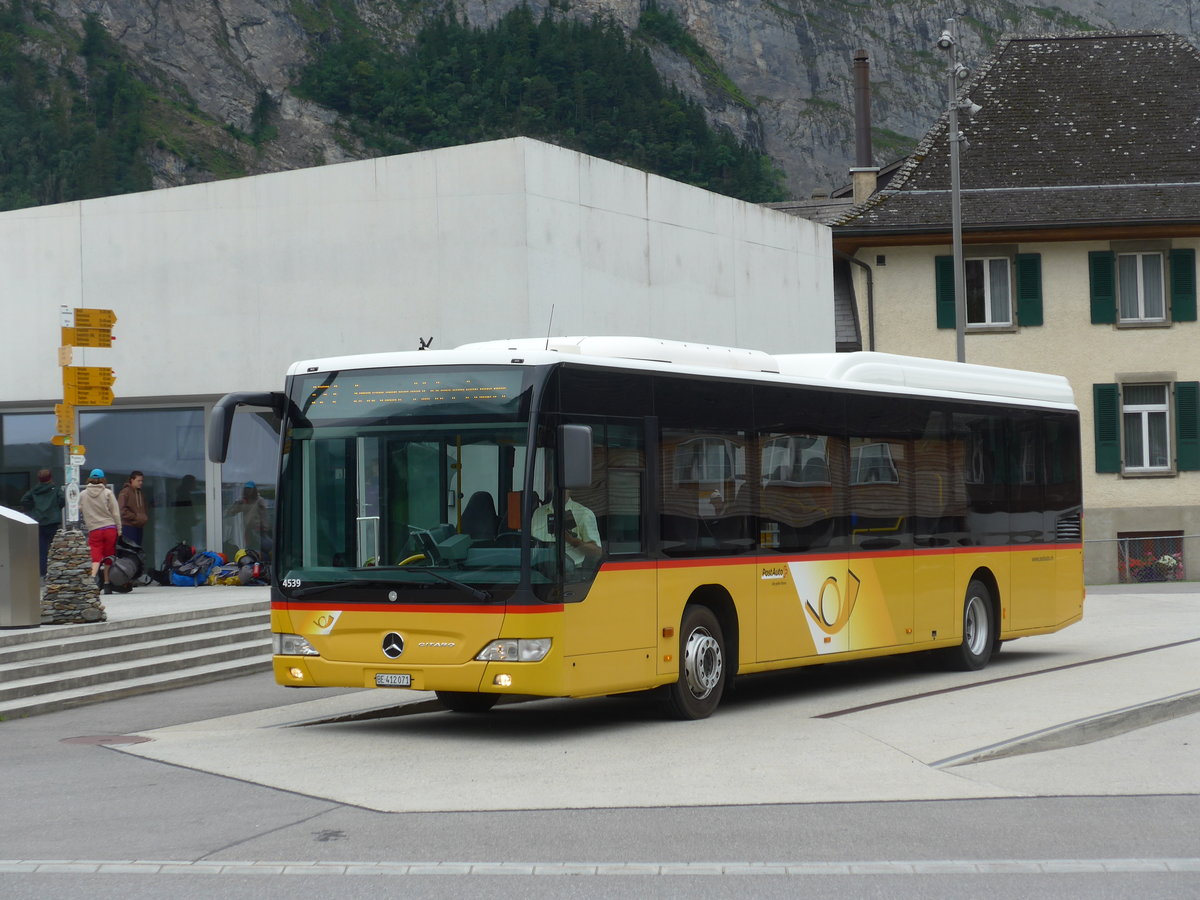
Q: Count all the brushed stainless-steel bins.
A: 1